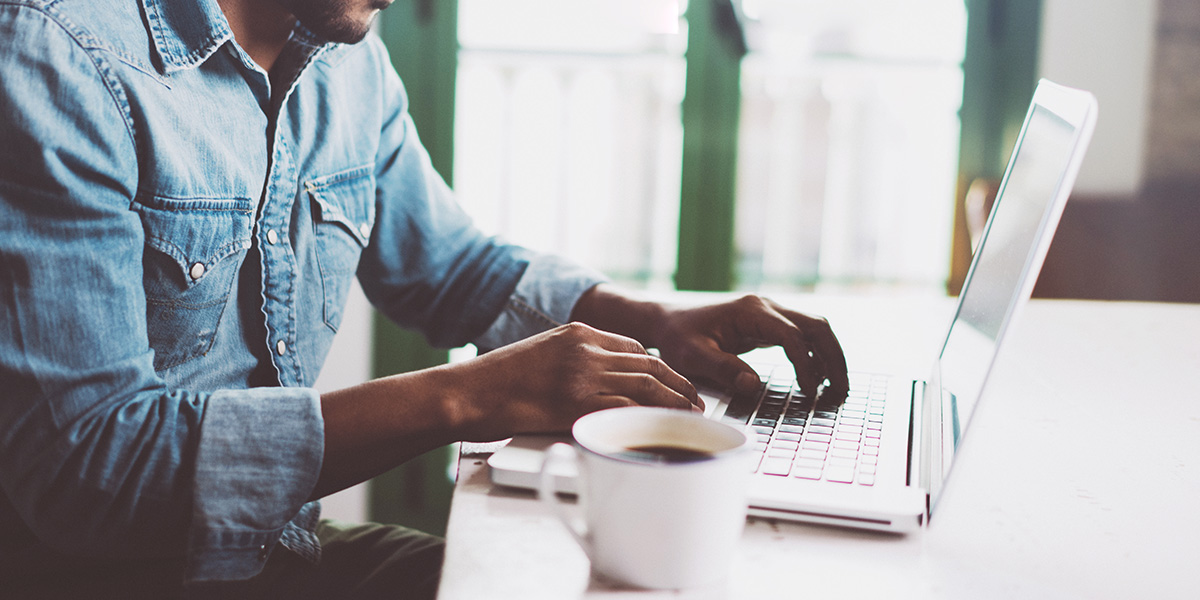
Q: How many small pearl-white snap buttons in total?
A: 4